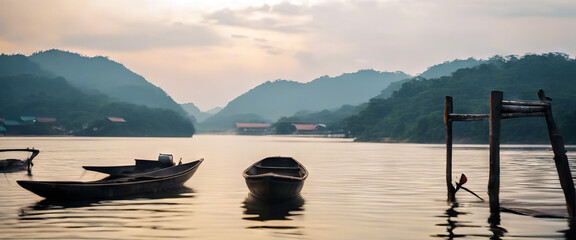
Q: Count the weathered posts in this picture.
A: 3